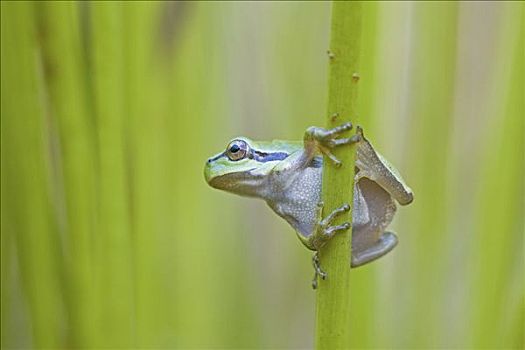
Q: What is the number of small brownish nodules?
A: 3